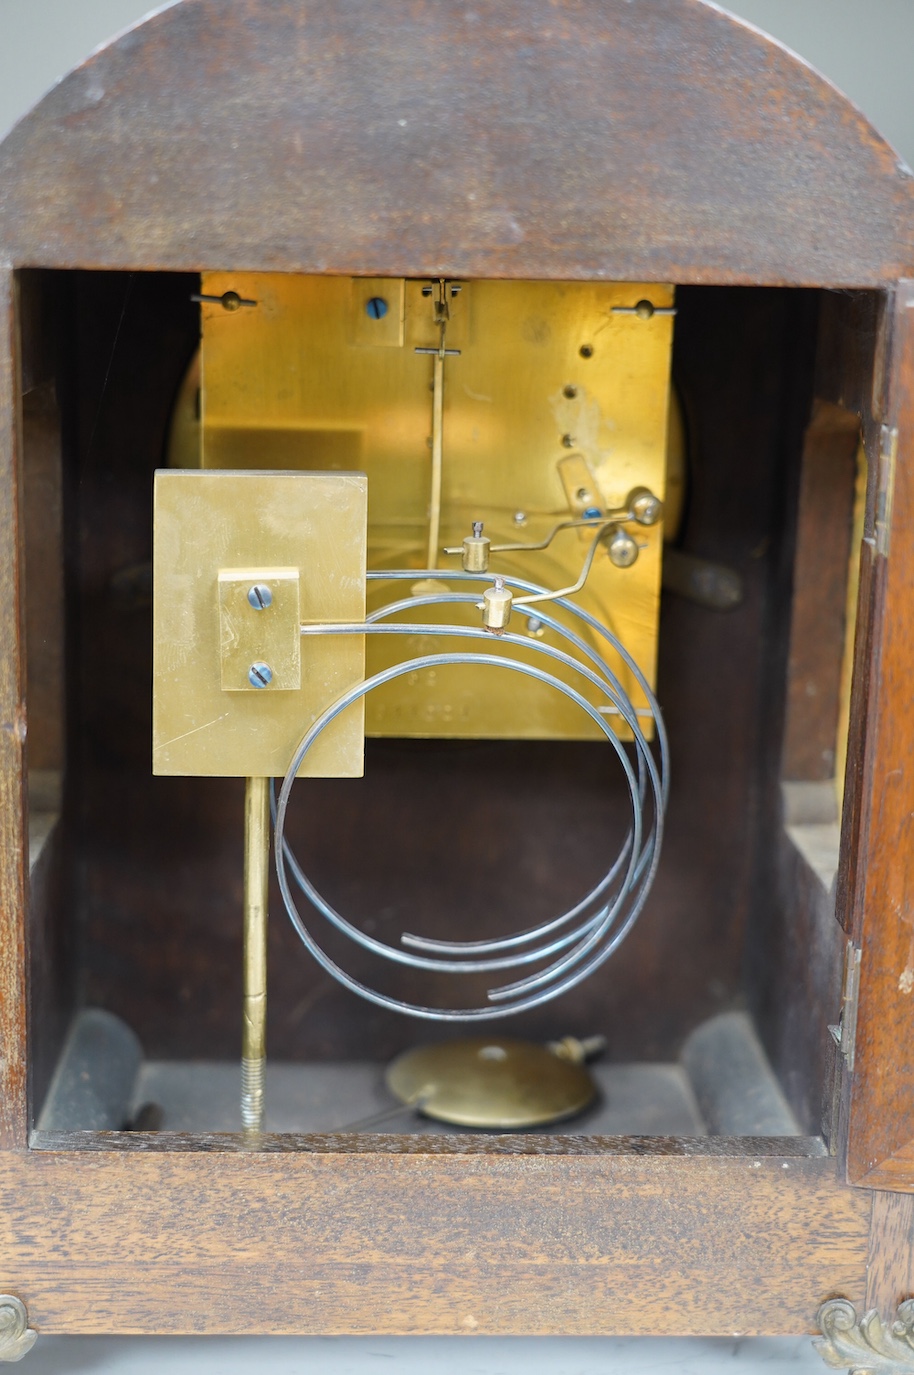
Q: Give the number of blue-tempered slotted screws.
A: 4